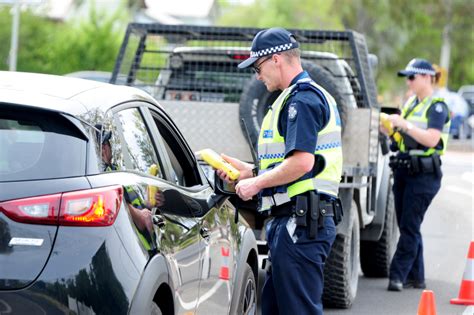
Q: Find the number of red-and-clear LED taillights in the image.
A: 1